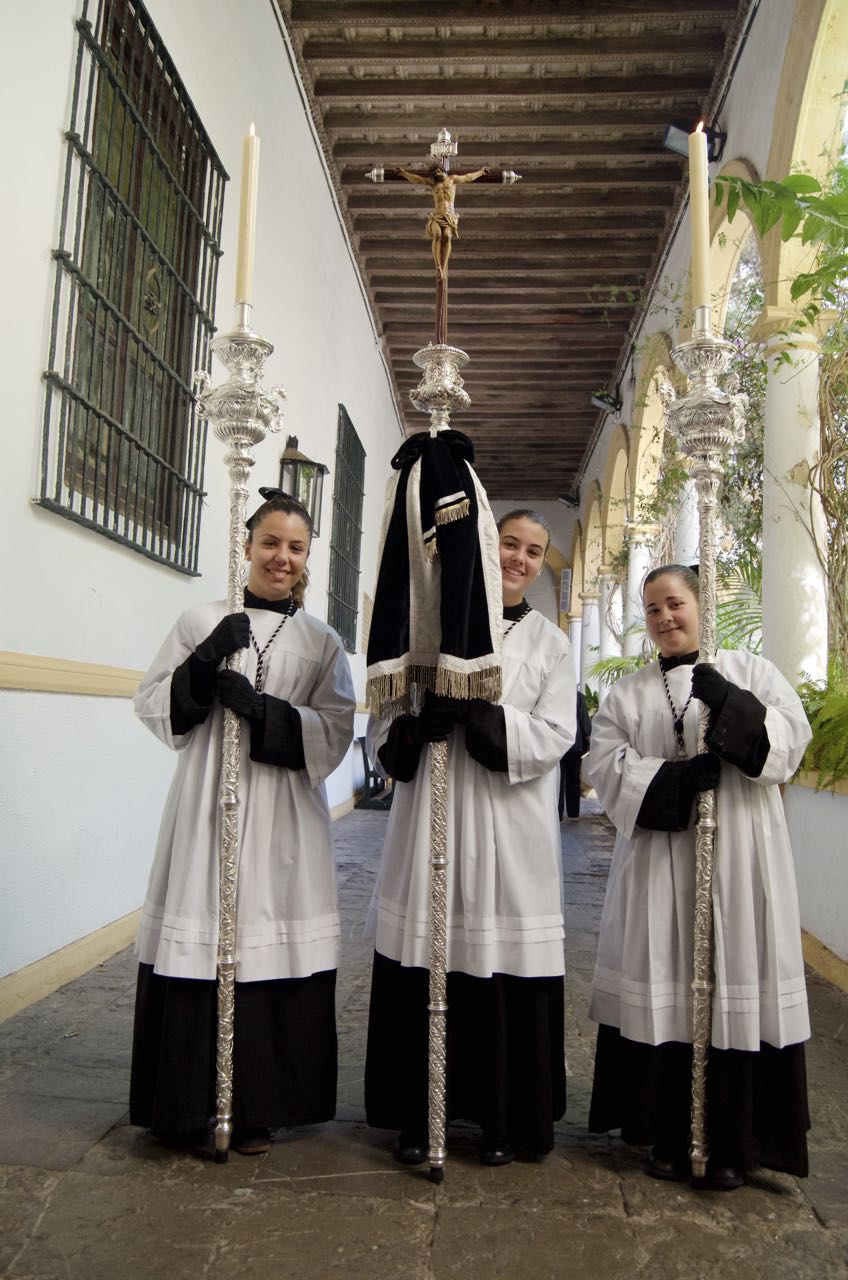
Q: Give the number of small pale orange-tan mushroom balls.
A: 0